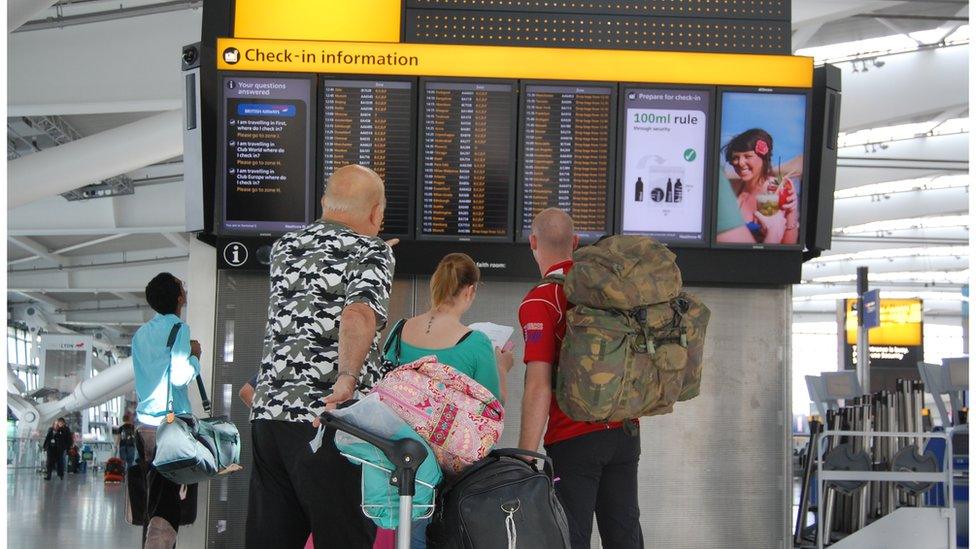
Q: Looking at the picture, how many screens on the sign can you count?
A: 6